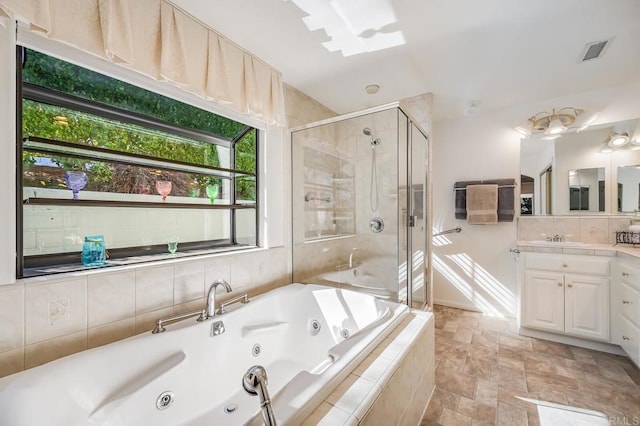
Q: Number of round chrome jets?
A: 4